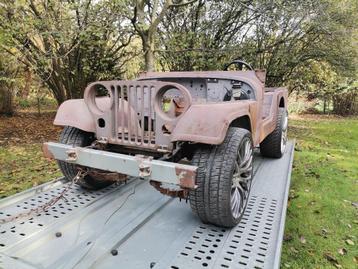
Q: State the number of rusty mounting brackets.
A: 2